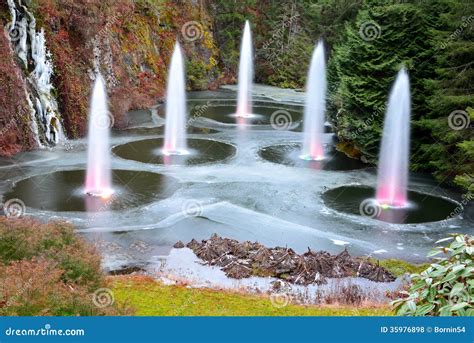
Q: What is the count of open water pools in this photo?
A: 5